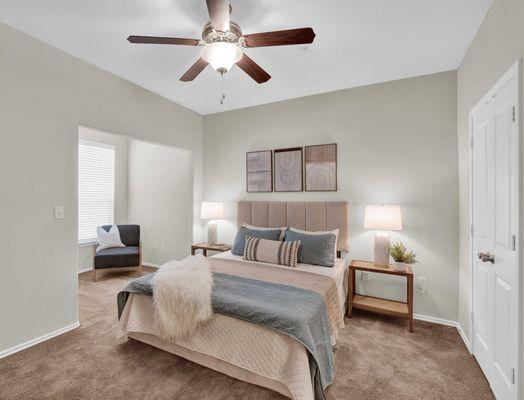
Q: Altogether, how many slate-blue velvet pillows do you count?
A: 2